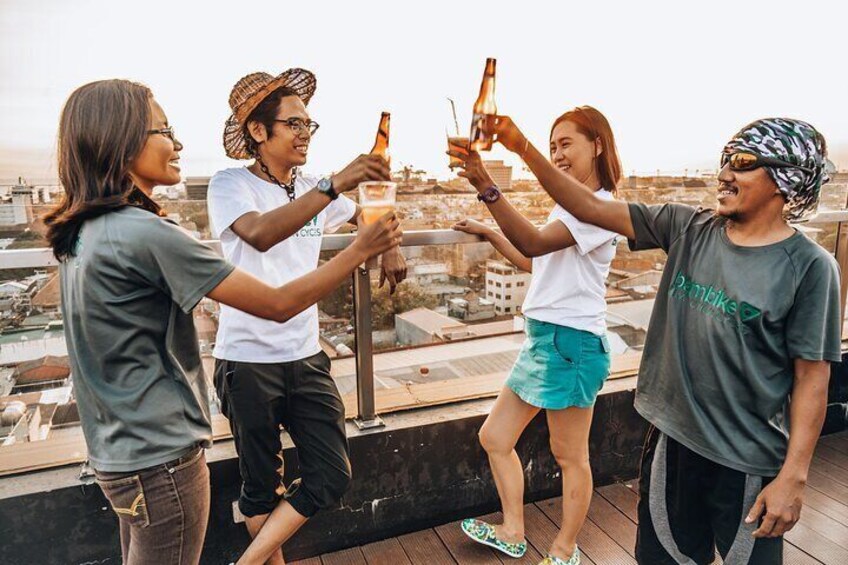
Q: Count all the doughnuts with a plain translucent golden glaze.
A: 0